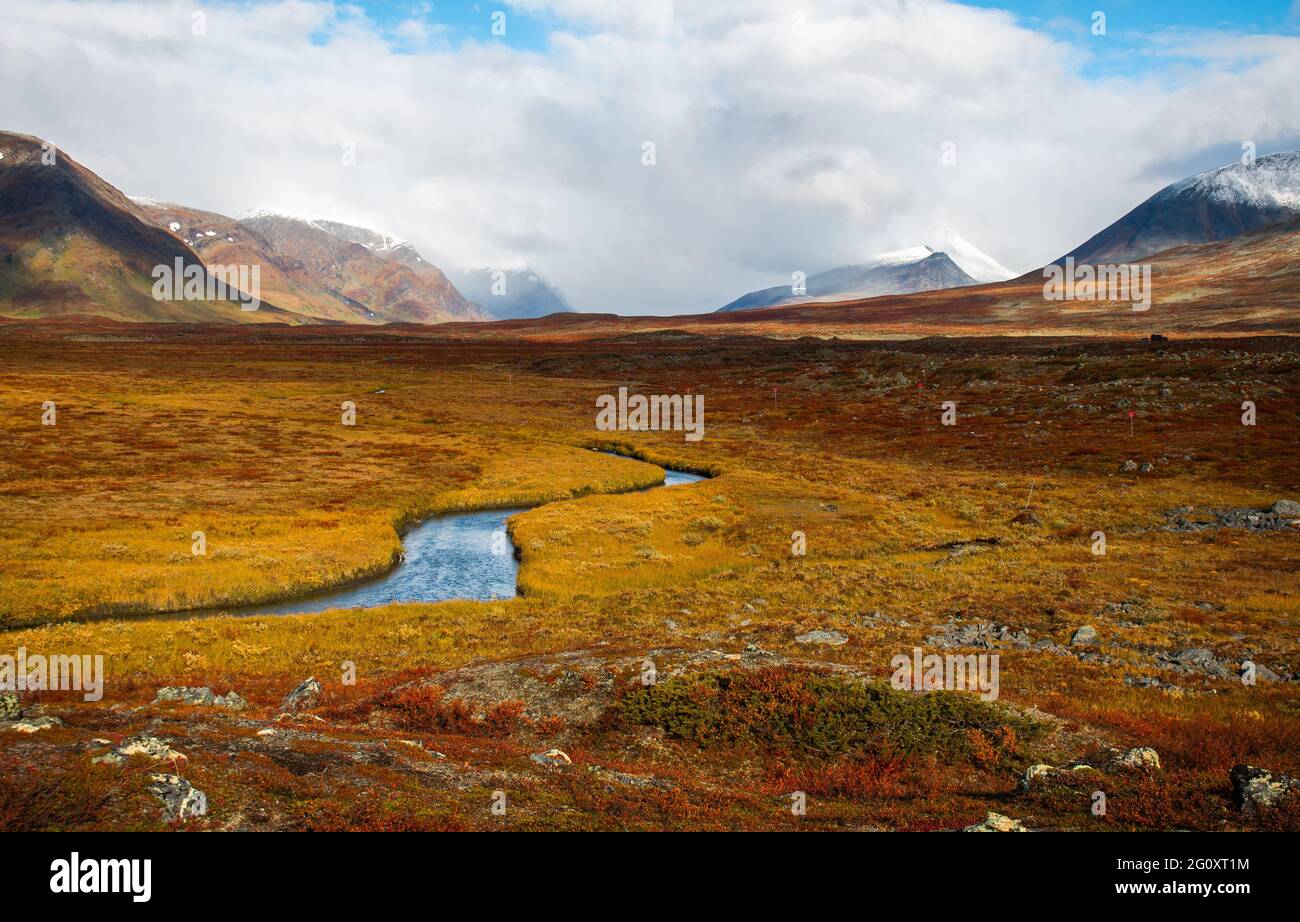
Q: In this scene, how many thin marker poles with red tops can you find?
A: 3